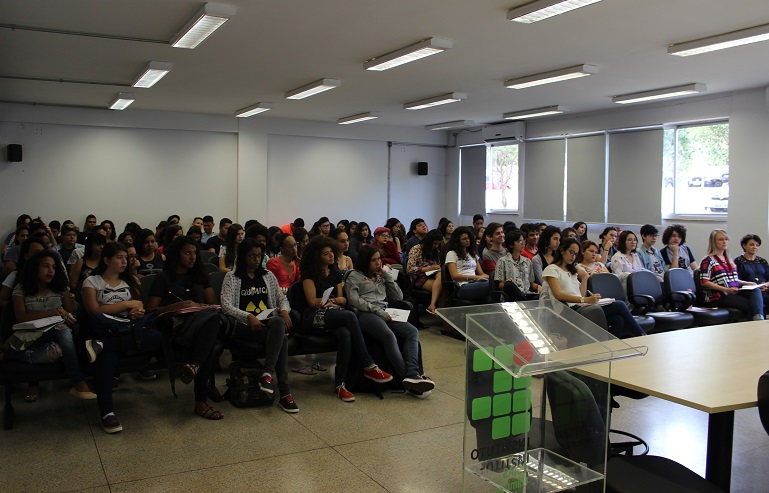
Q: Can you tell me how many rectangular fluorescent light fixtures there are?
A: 14